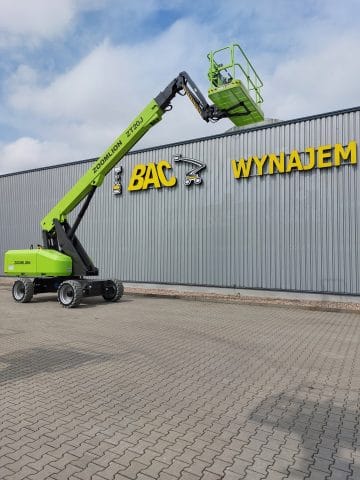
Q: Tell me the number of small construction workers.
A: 0